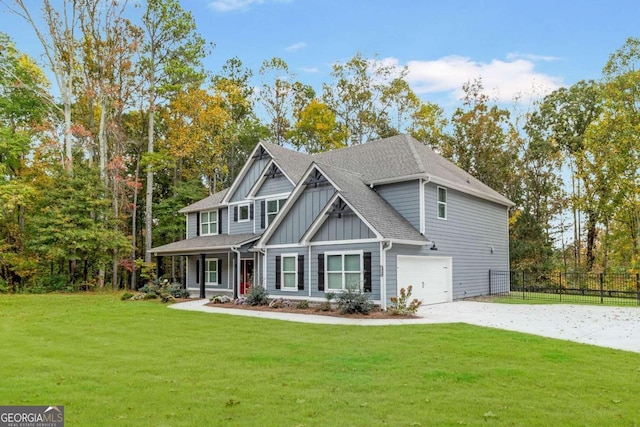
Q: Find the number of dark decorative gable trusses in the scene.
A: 4